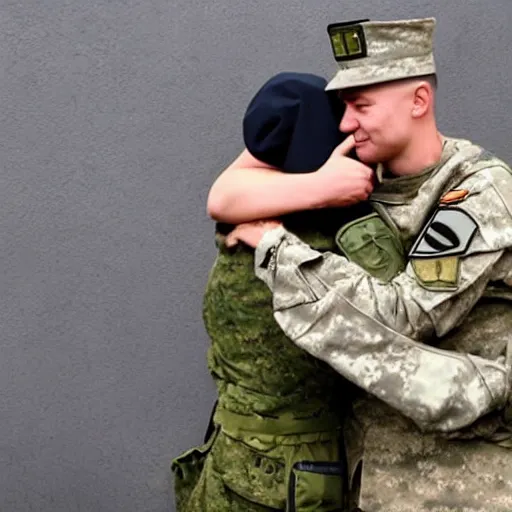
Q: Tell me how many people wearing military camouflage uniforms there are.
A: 2